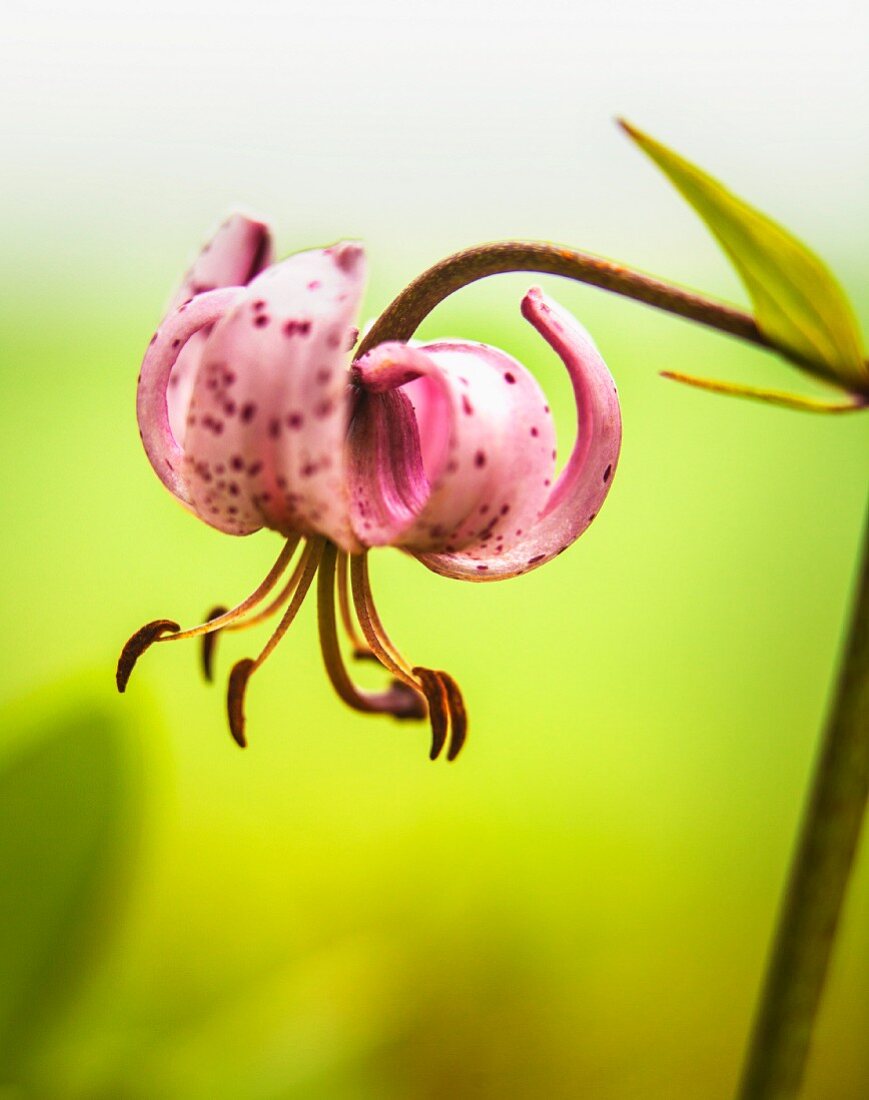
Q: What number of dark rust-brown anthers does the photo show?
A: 6